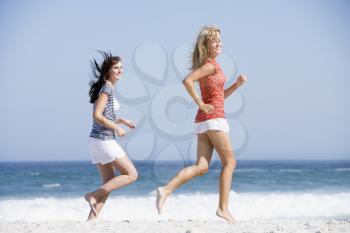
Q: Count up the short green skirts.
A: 0